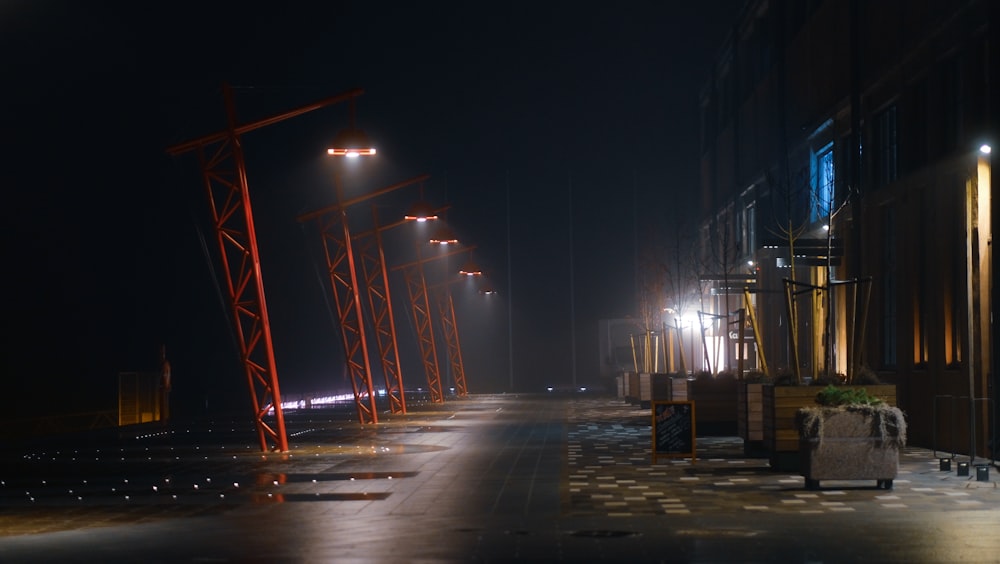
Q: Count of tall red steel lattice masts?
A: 5